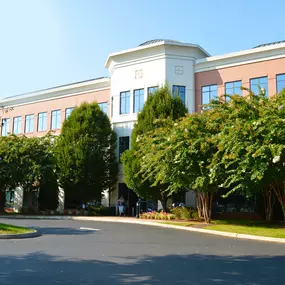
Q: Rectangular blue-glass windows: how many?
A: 15